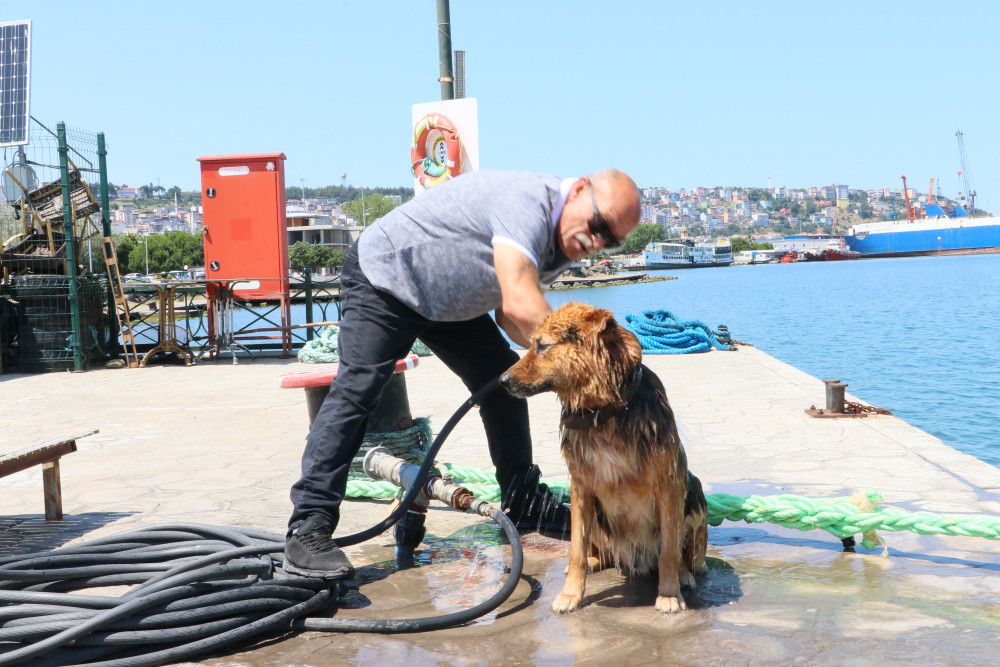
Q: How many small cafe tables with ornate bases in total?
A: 2